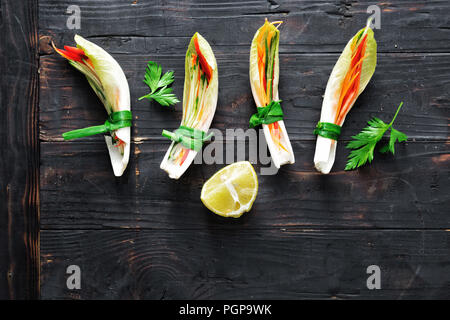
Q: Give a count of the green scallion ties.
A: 4